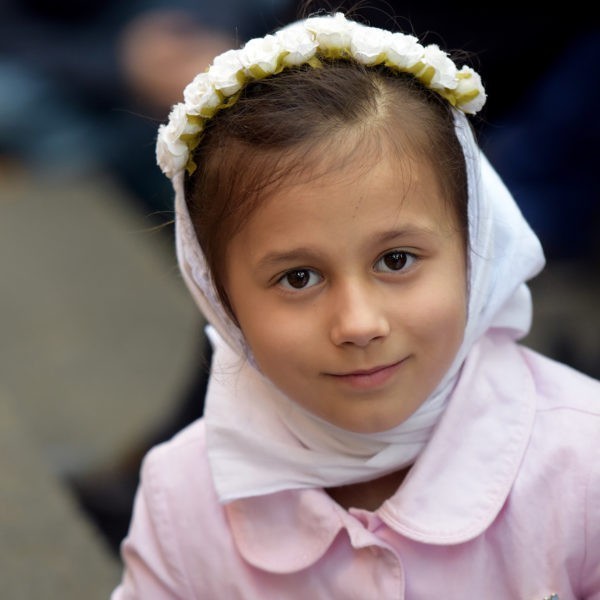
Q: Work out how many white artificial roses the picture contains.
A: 11